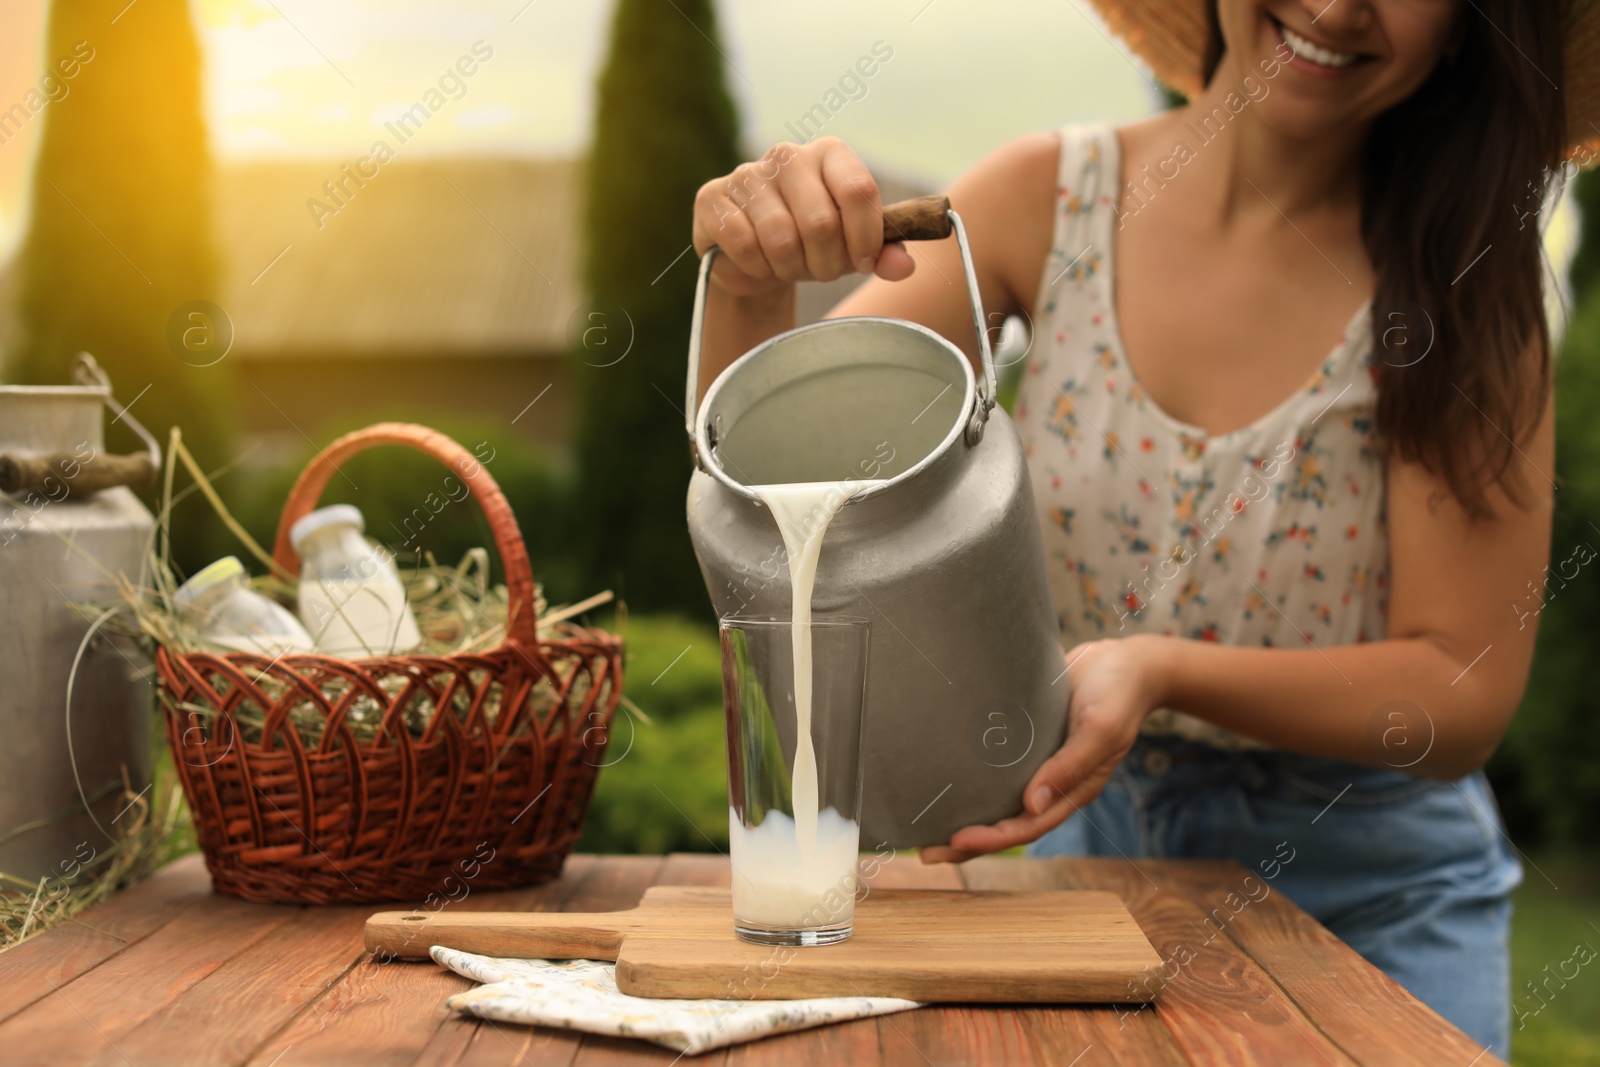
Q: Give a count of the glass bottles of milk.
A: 2